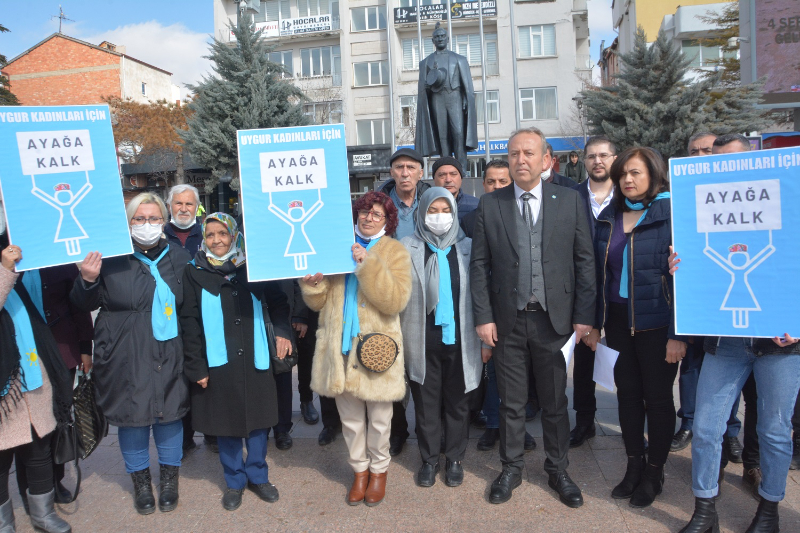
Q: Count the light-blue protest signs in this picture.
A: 3